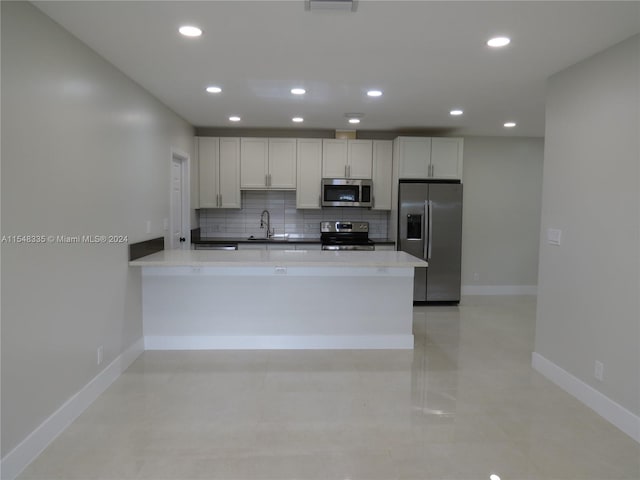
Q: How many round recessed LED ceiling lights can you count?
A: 10